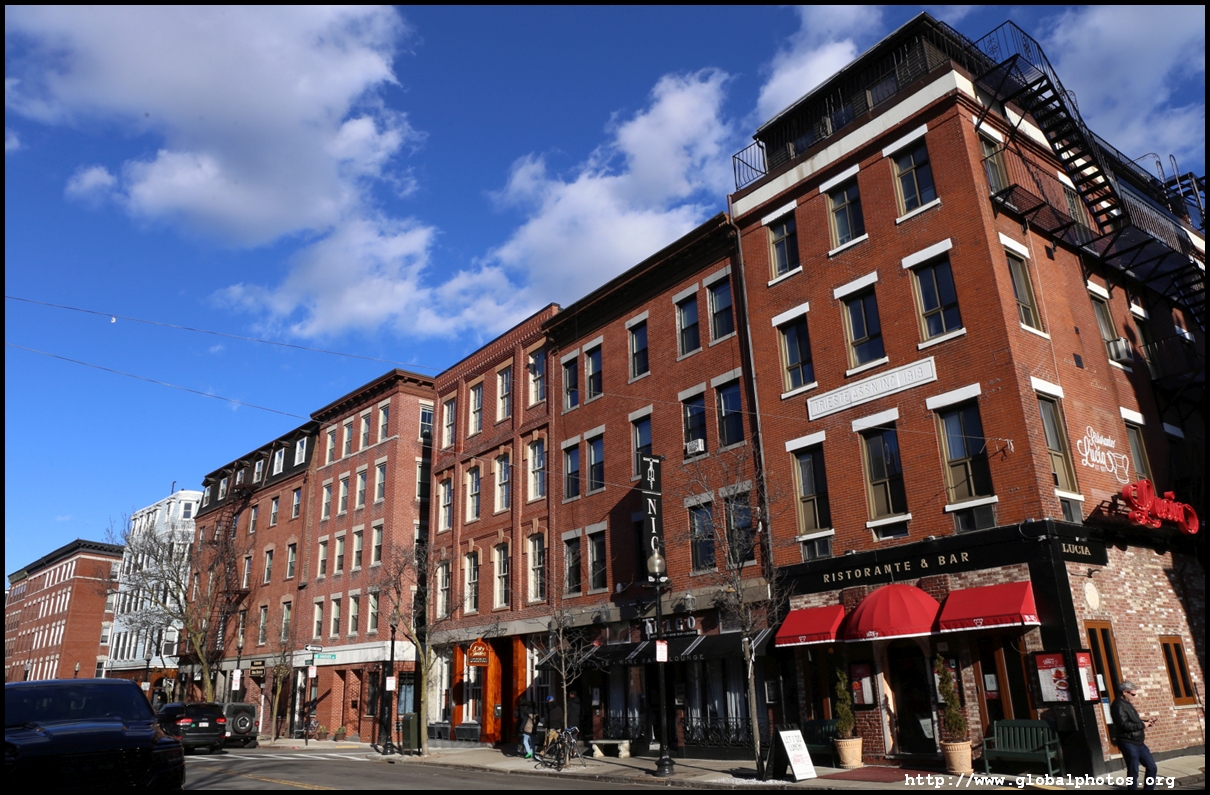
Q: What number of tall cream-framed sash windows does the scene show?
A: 12